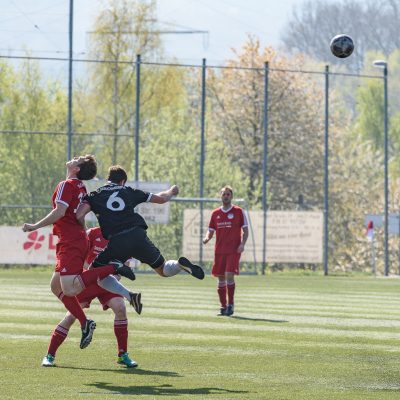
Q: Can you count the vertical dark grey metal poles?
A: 6